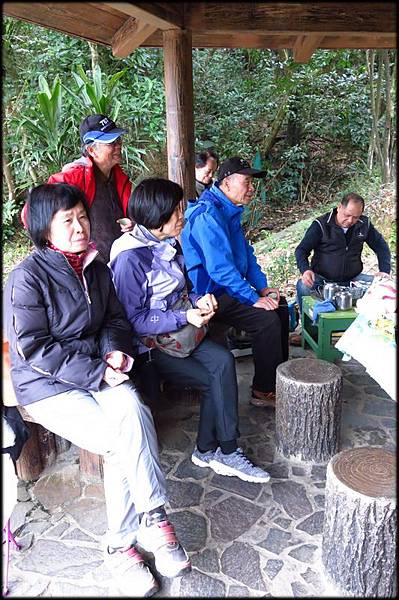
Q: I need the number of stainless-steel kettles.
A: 2